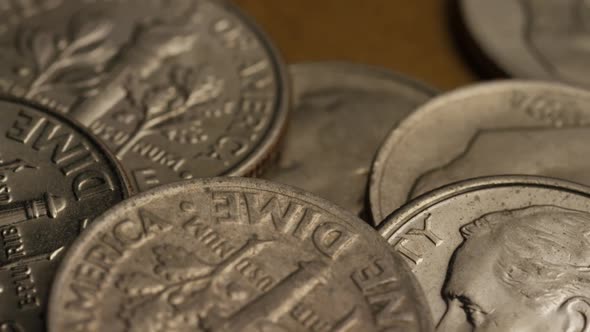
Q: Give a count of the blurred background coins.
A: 3